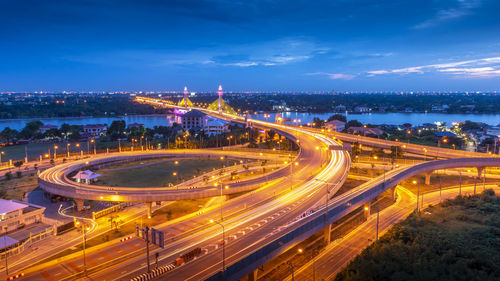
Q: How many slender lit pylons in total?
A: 2